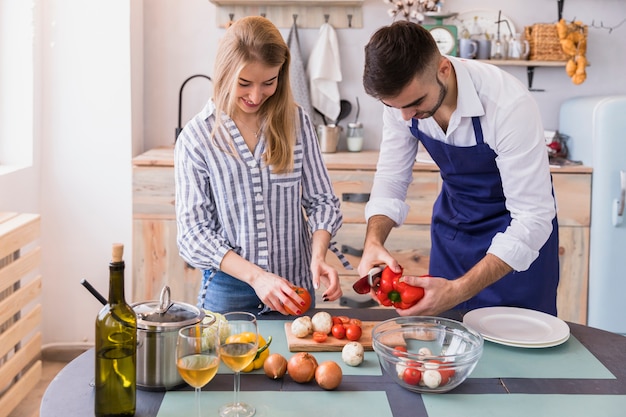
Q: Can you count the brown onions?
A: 3